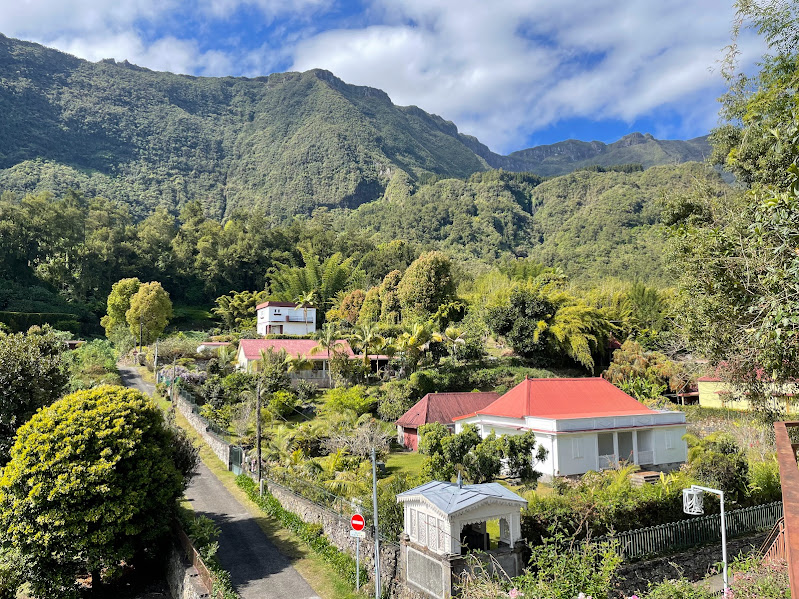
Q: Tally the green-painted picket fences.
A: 1